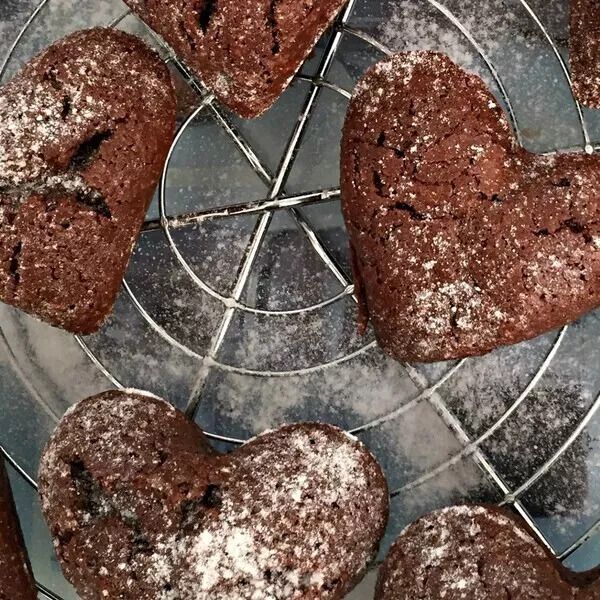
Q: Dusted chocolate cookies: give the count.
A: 7